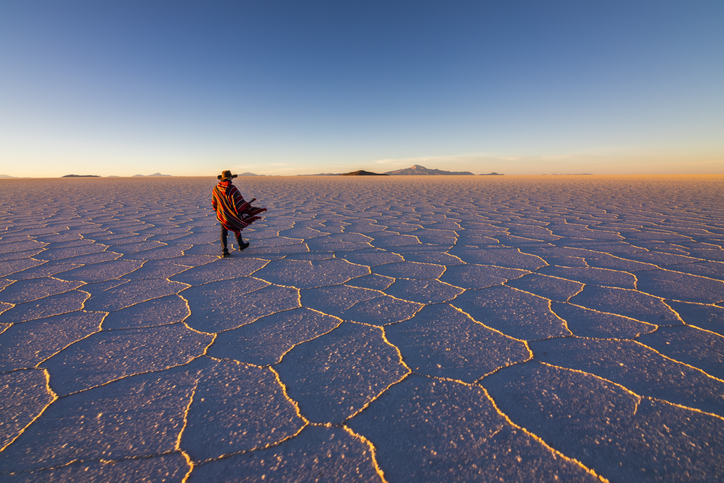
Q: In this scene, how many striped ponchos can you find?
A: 1